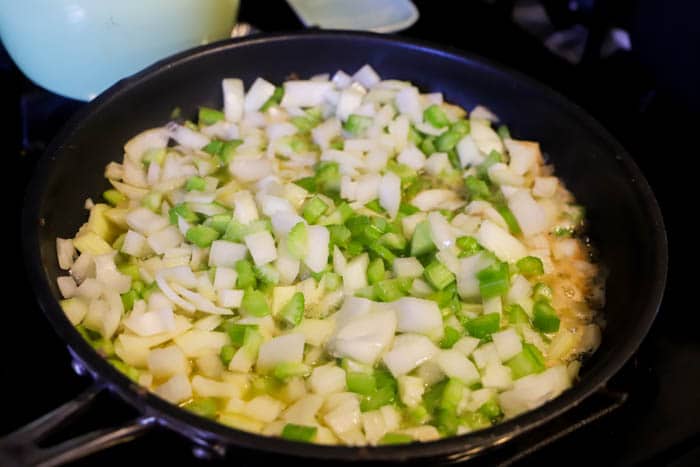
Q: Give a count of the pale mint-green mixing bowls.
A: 1